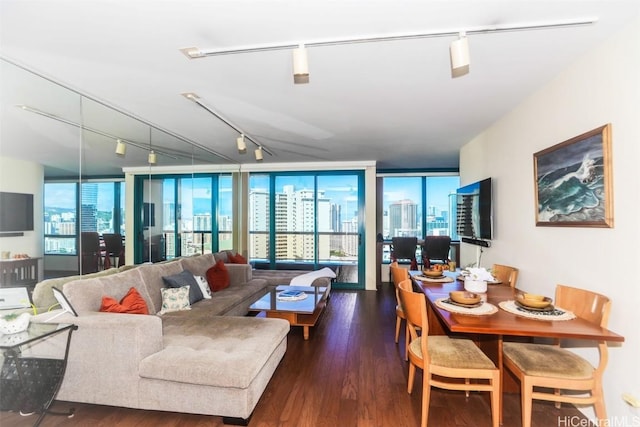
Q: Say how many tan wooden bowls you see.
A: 3